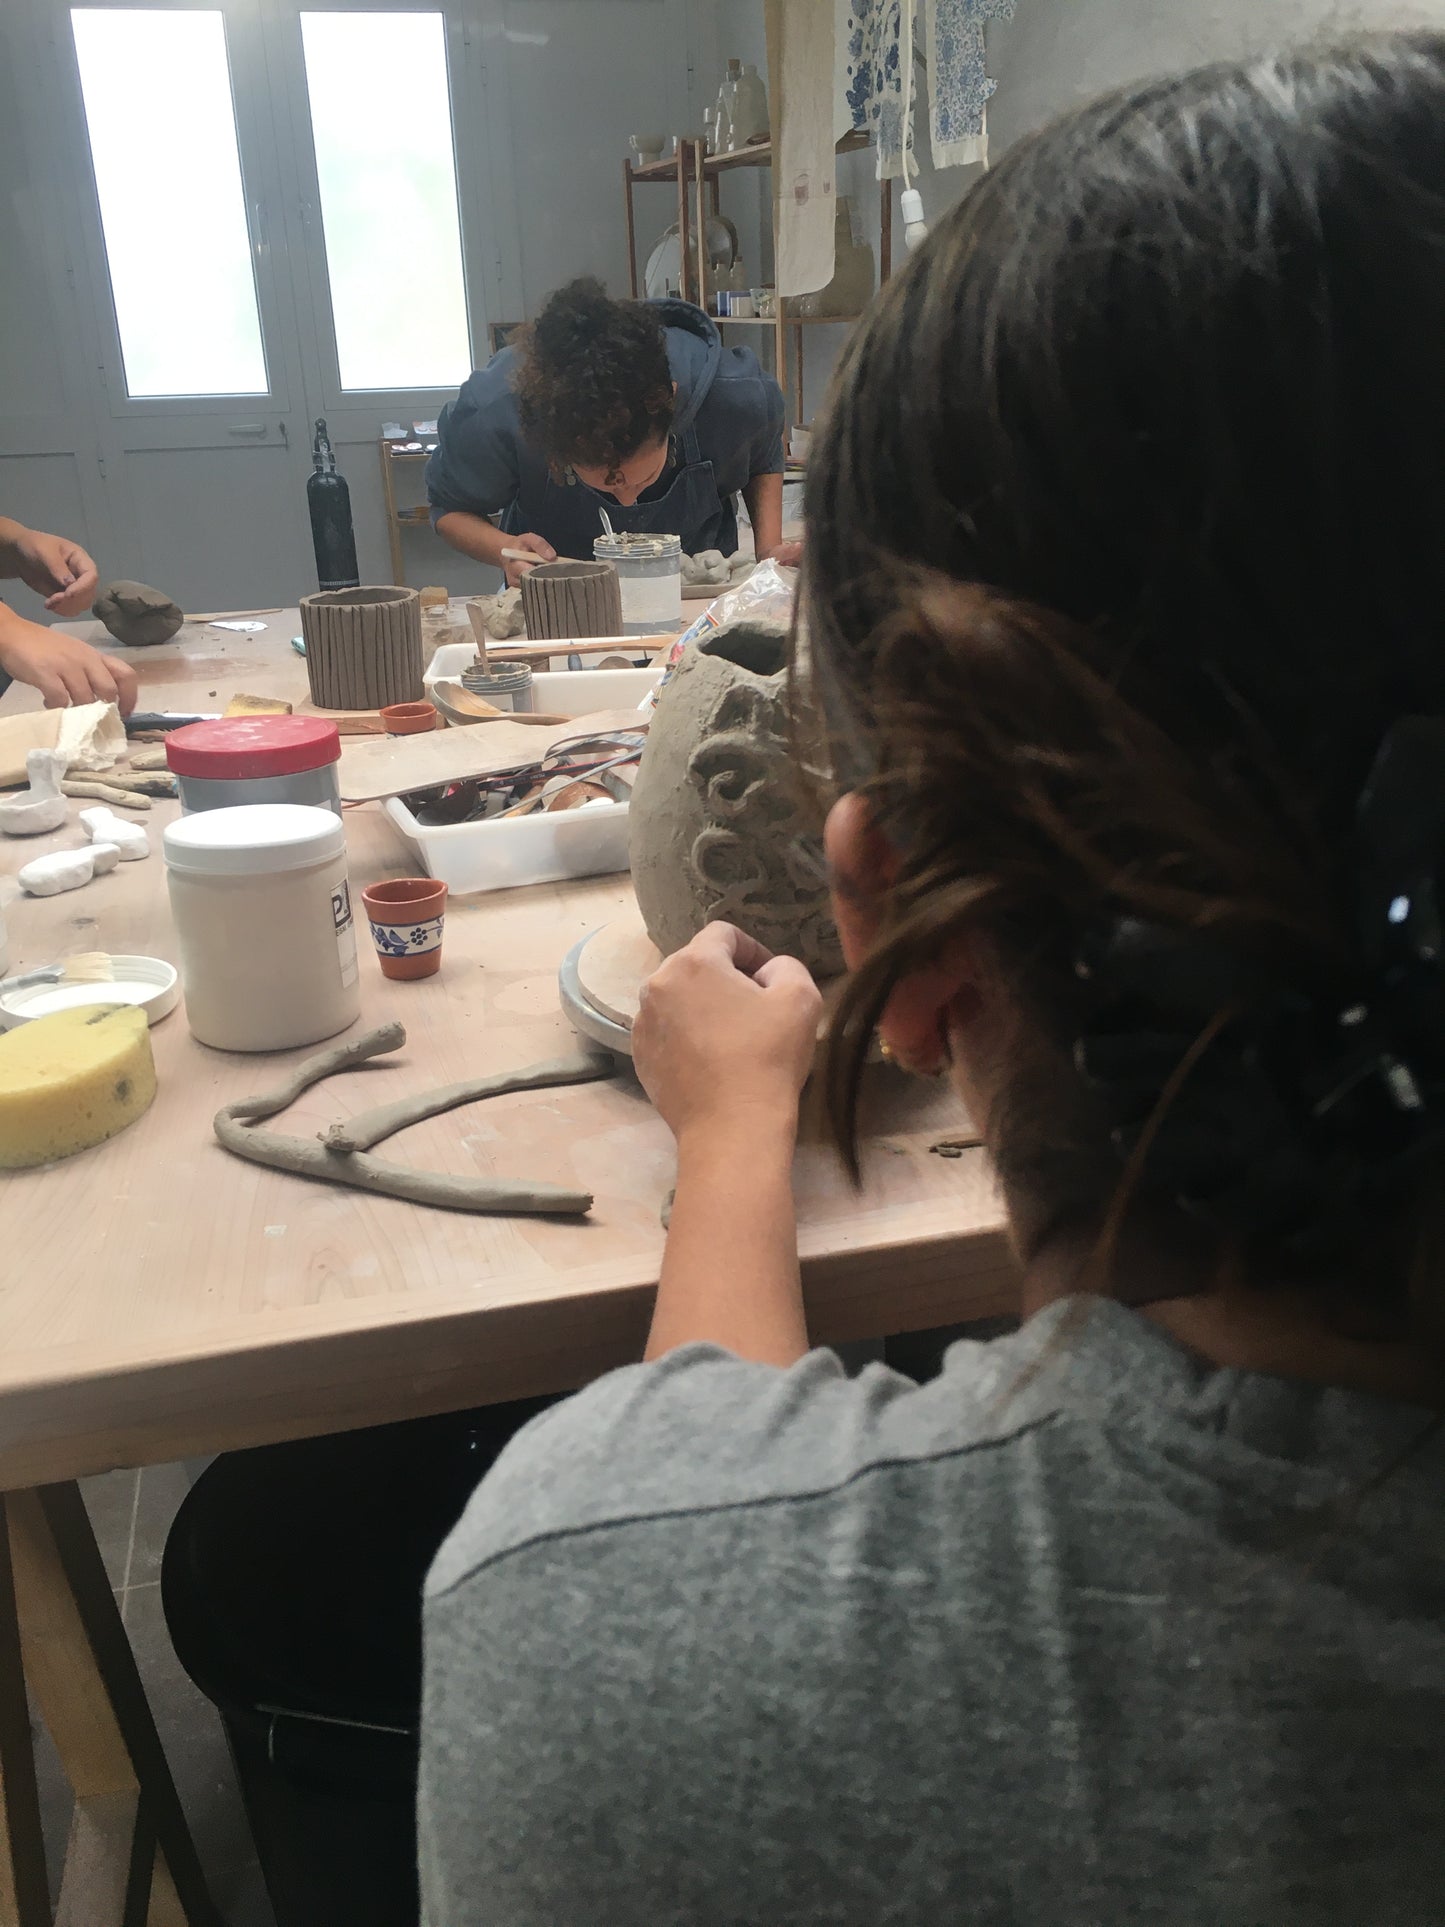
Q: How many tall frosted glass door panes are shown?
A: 2